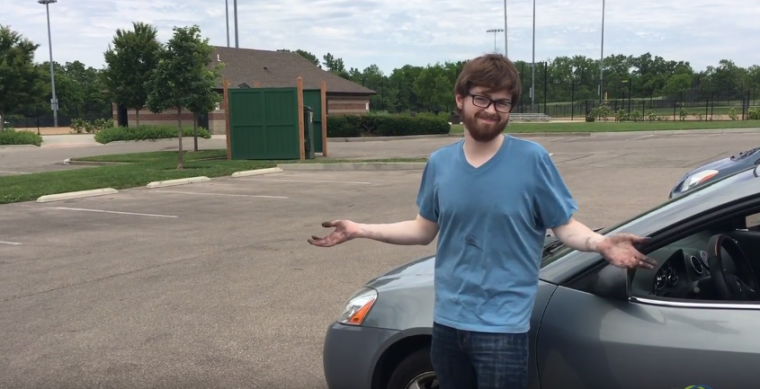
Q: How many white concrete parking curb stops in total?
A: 3